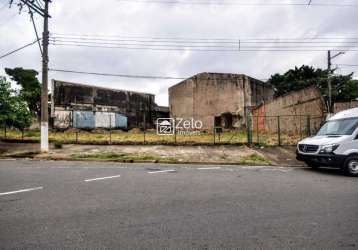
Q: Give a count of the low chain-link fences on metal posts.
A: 1